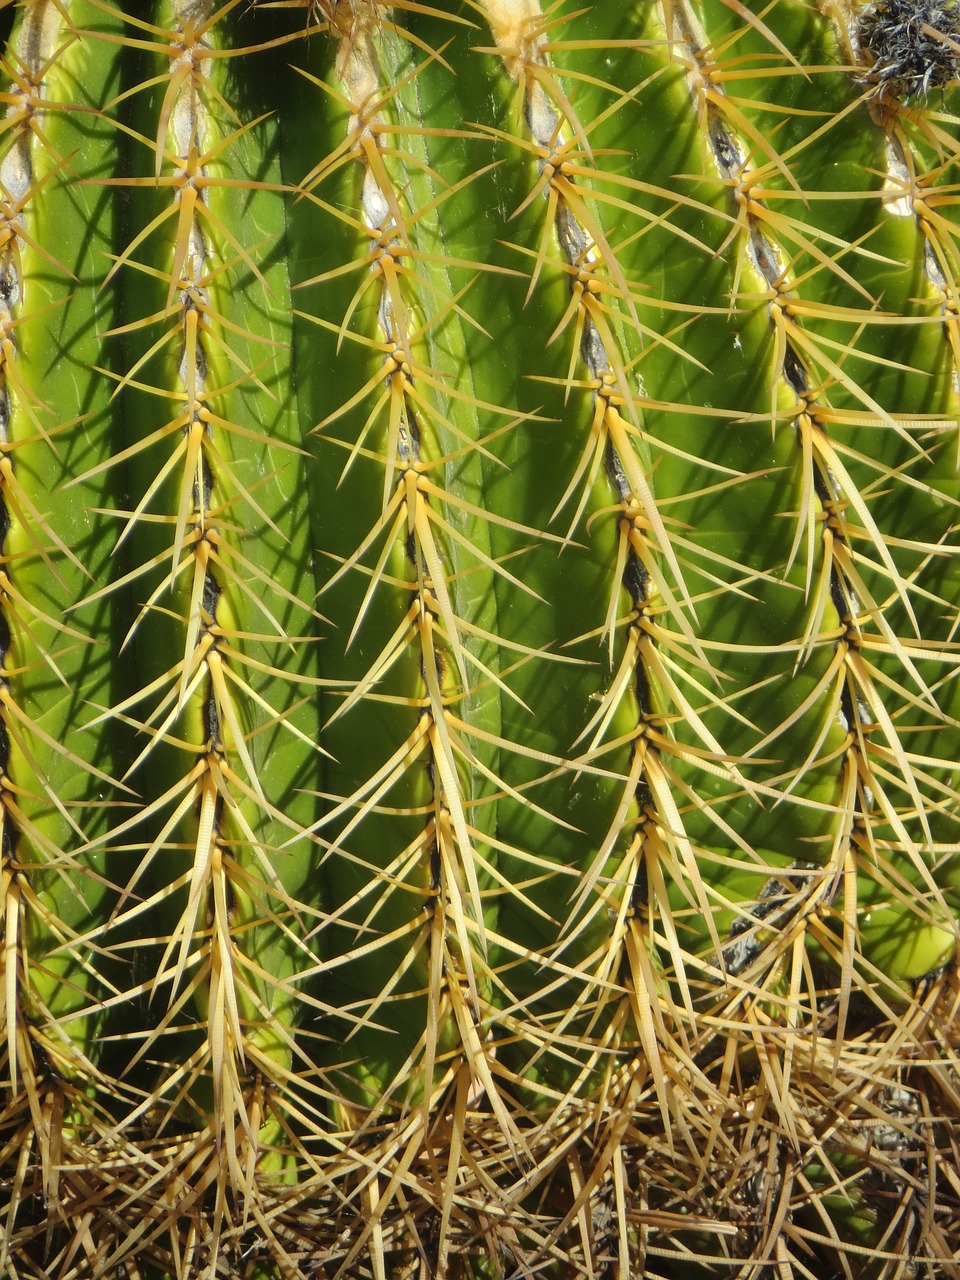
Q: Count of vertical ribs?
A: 6